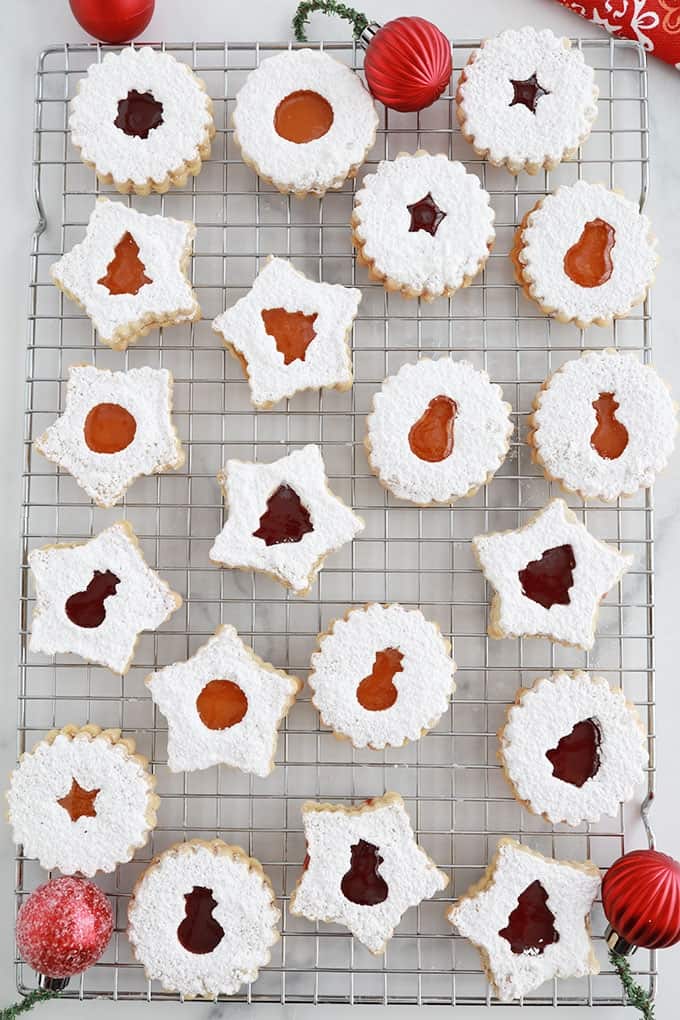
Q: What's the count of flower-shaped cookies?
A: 11